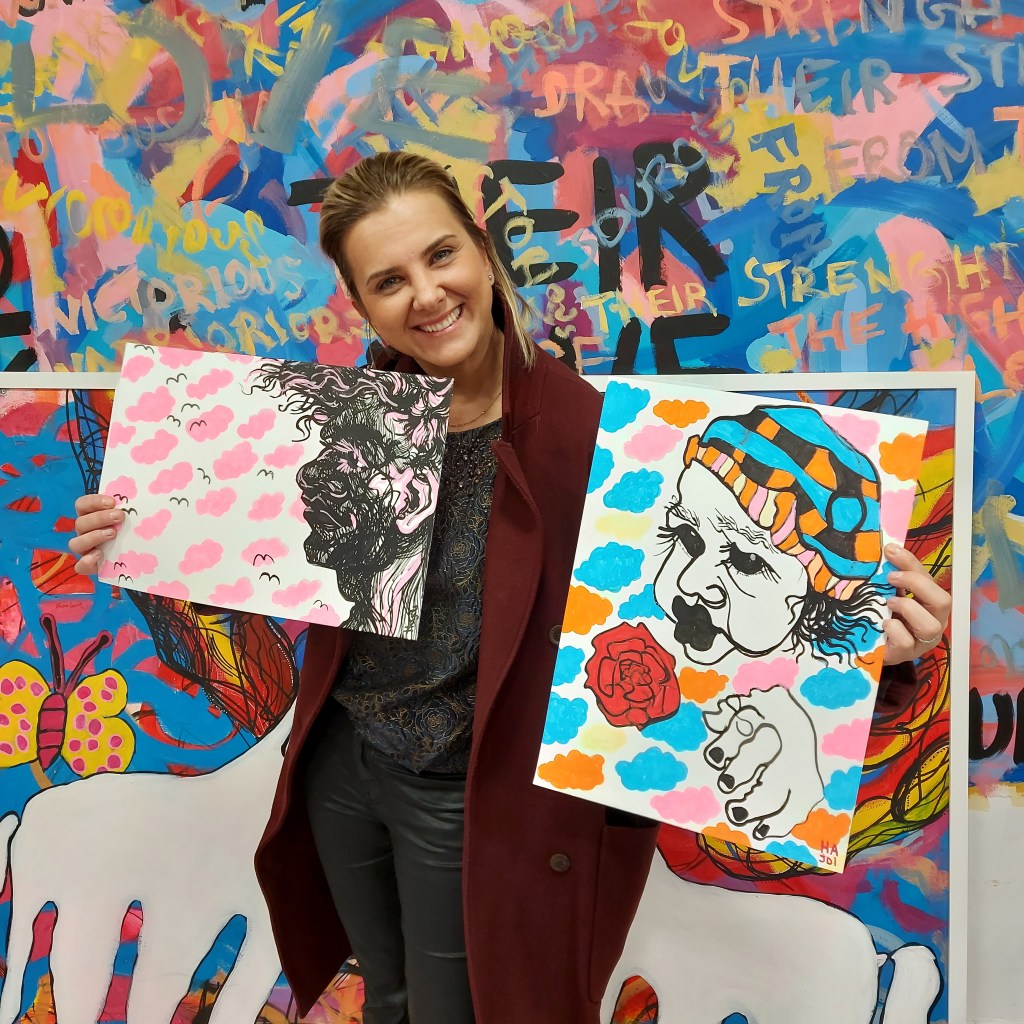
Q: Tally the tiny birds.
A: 15